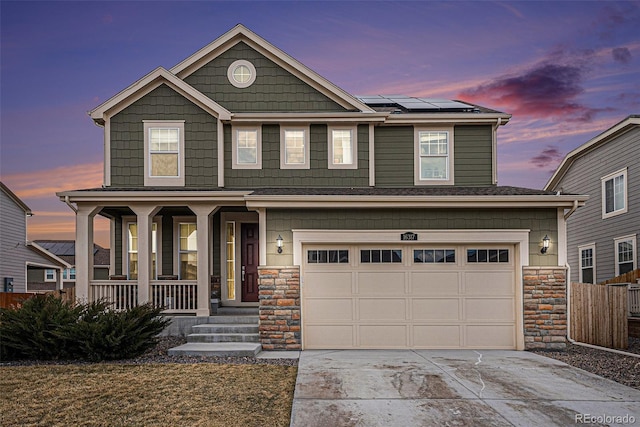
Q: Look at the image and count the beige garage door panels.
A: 12